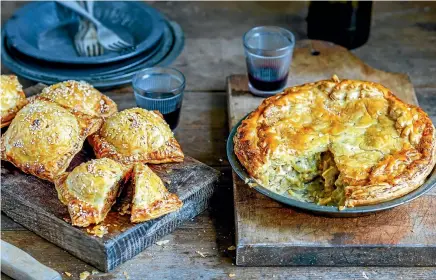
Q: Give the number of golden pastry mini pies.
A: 5